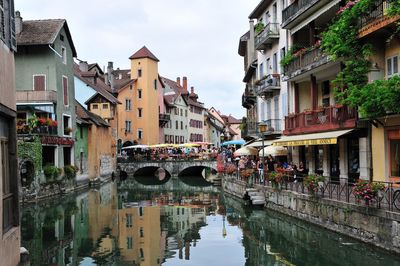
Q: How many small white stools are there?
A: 0